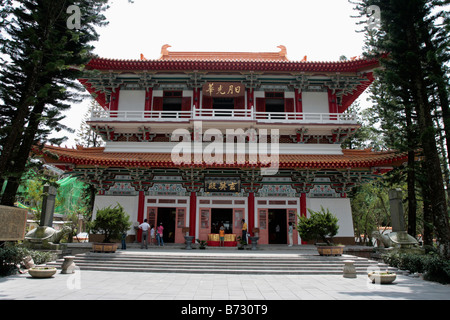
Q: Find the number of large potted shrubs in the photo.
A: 2